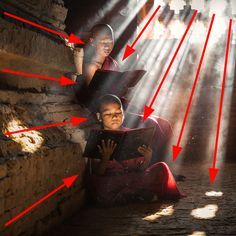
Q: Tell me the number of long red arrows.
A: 8